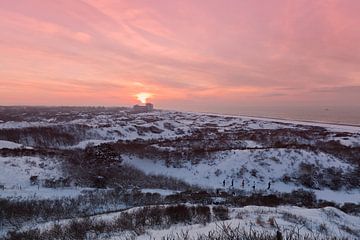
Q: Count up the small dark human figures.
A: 5